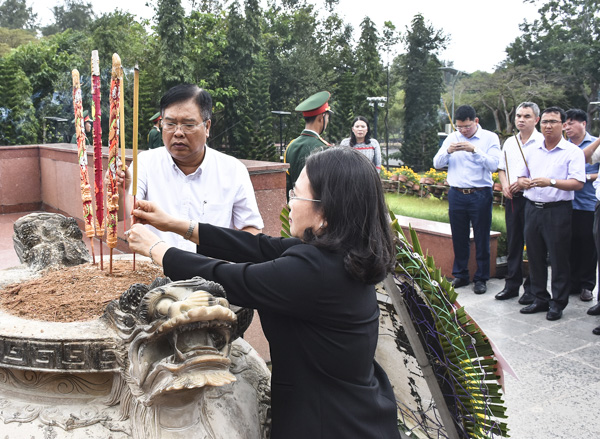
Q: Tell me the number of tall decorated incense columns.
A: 3